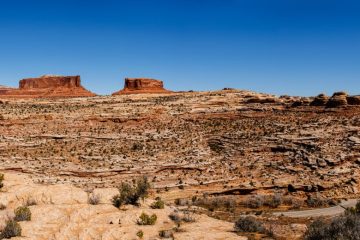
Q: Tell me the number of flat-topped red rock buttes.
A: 2